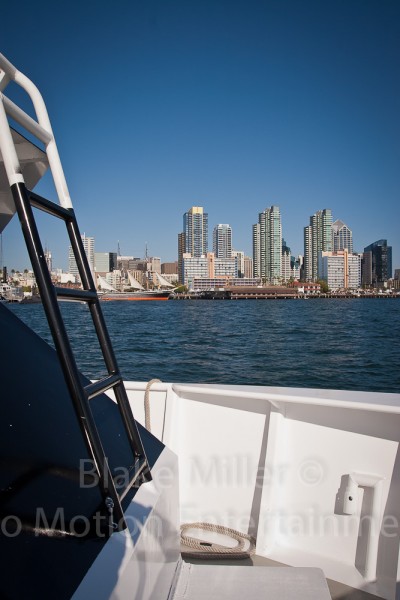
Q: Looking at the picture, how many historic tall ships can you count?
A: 1